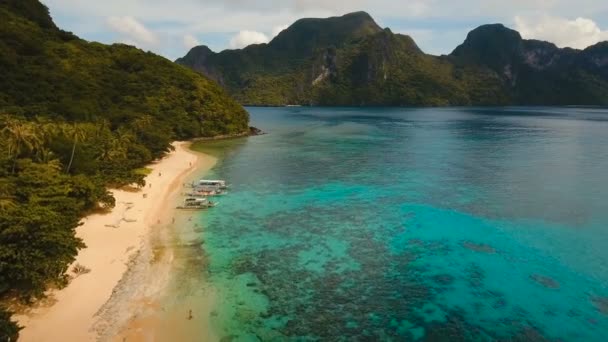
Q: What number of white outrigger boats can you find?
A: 3